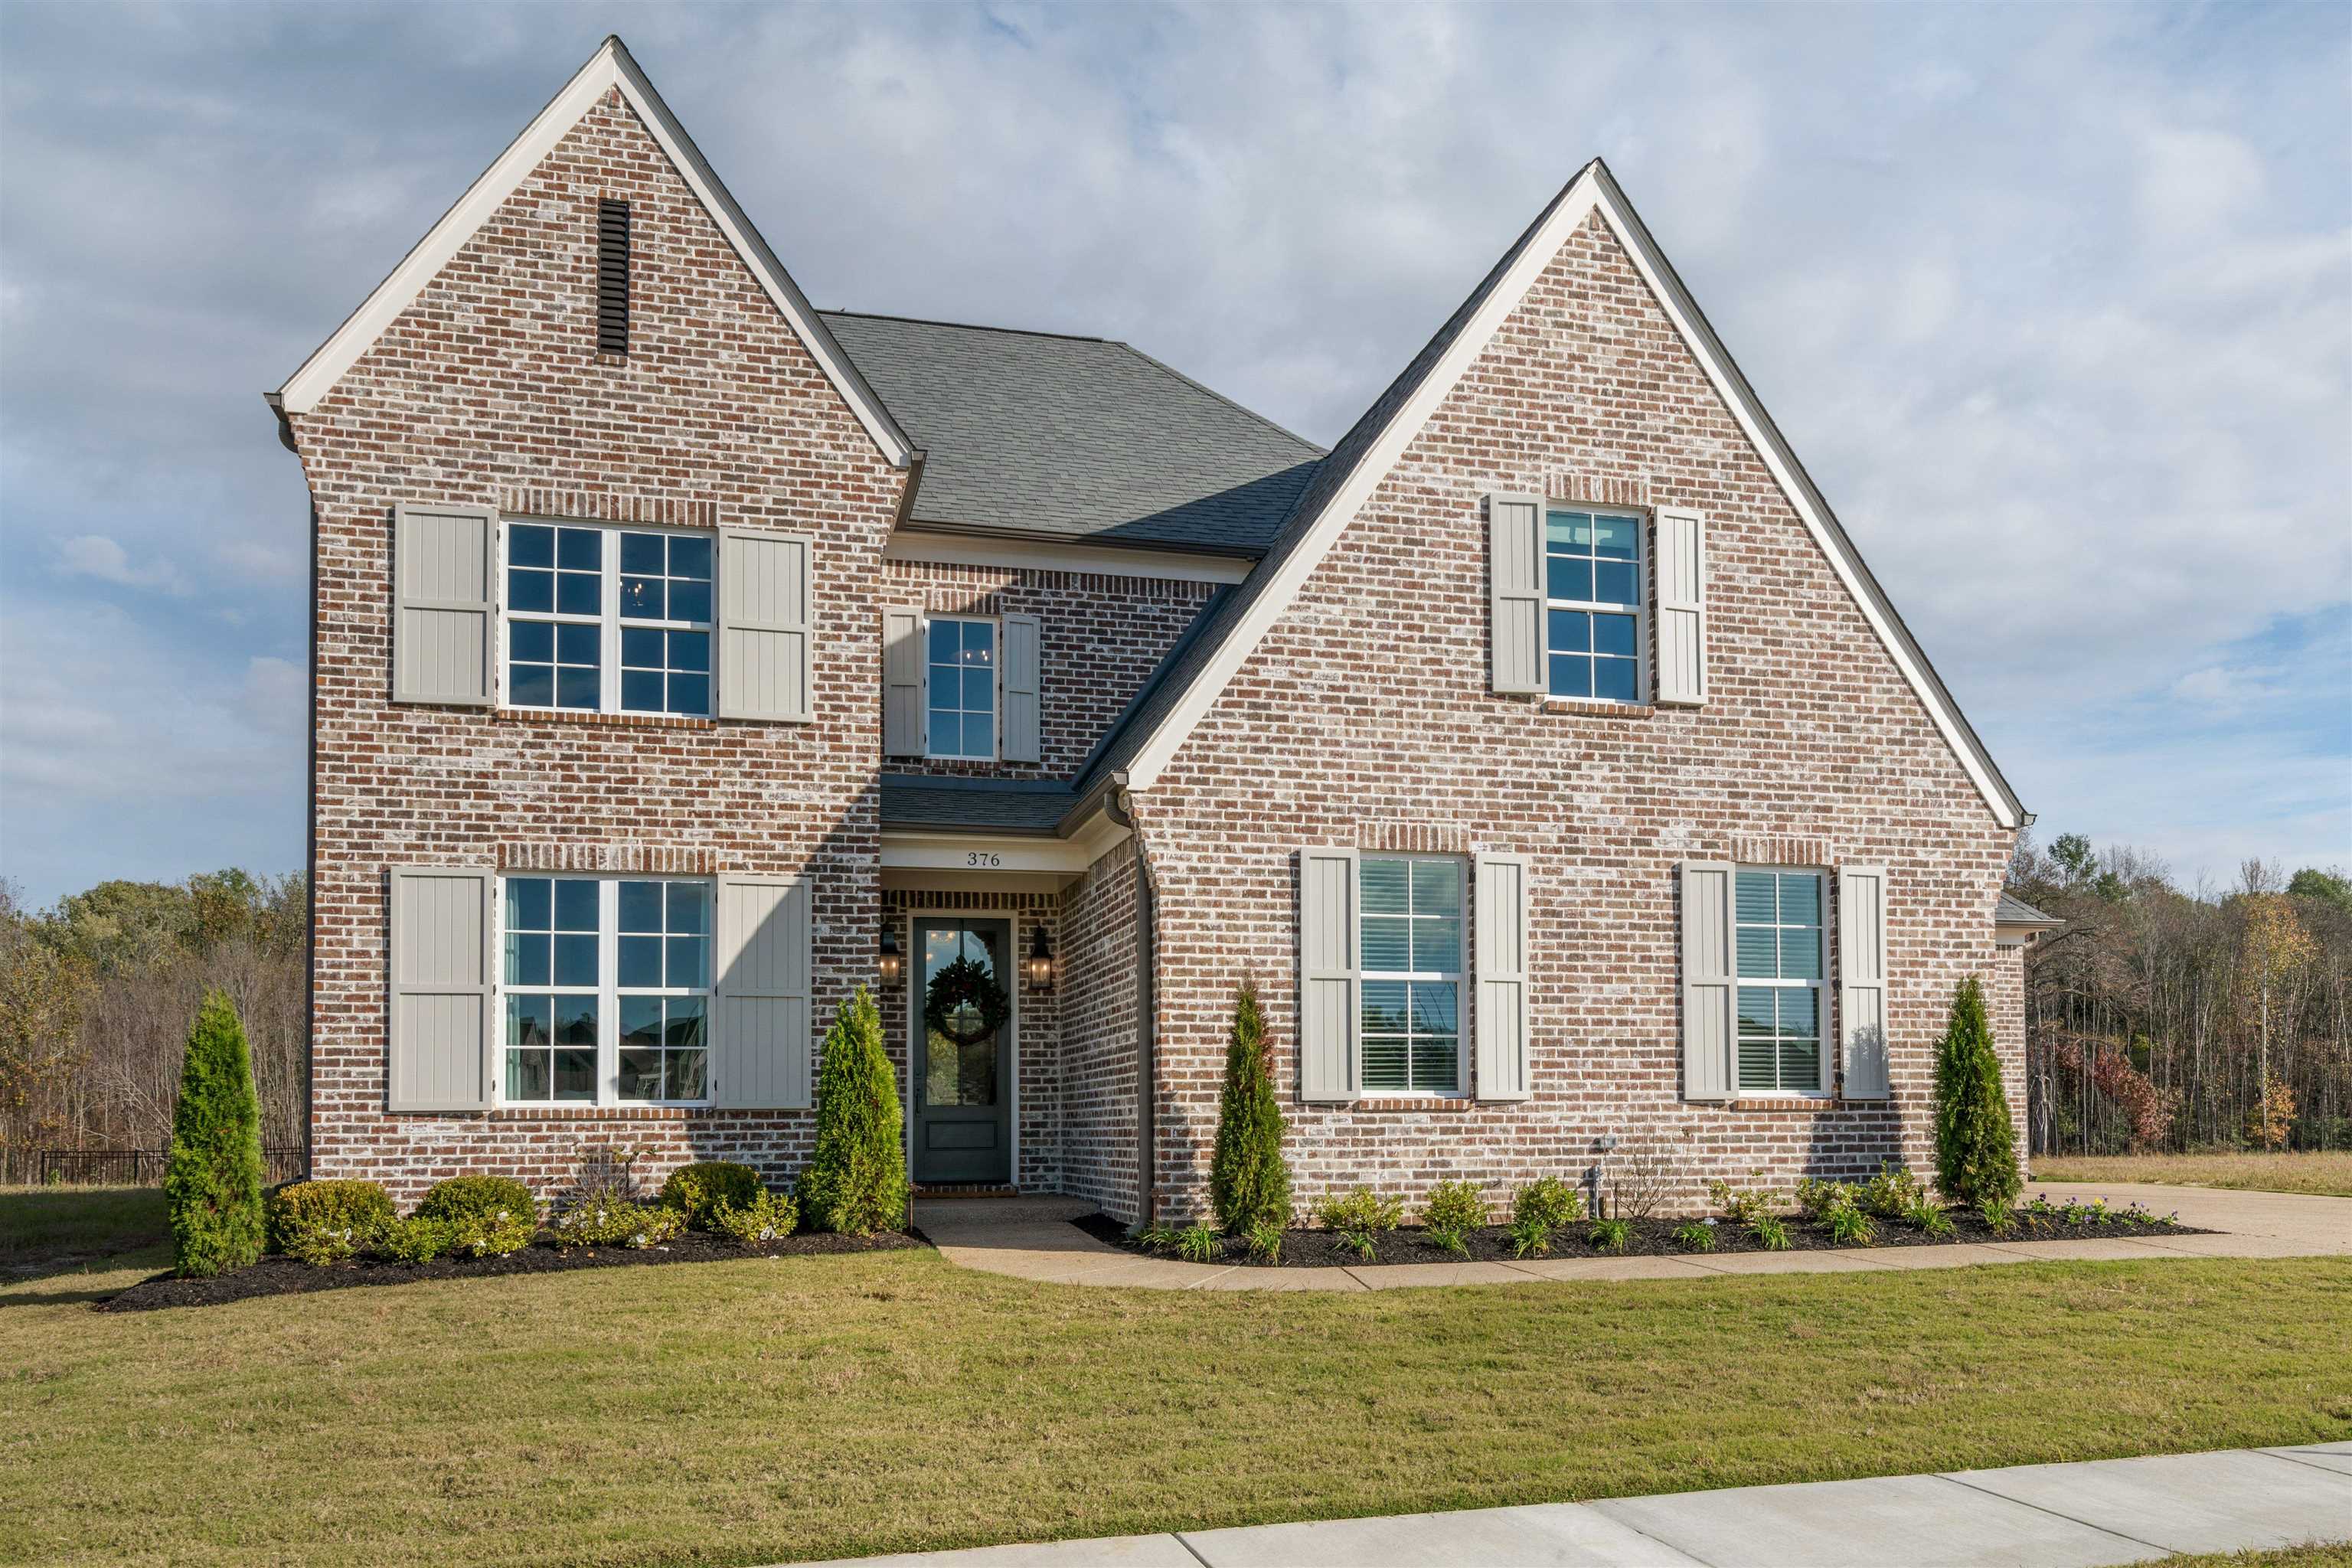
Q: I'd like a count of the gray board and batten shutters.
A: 12